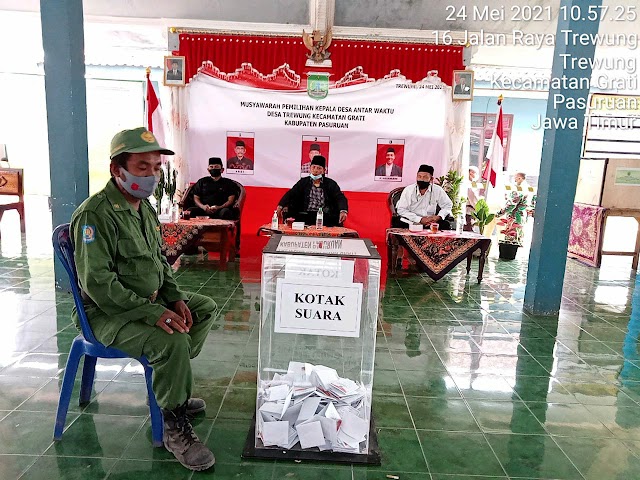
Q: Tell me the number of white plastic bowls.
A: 0